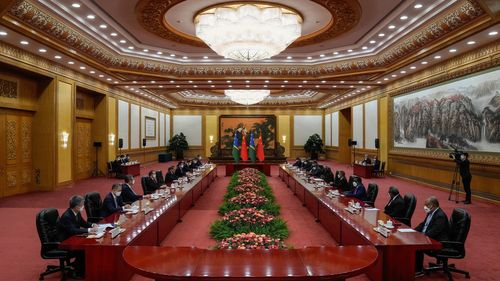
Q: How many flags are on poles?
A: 4